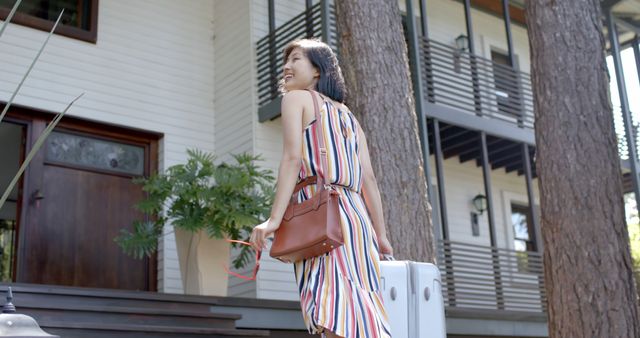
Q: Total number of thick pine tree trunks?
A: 2